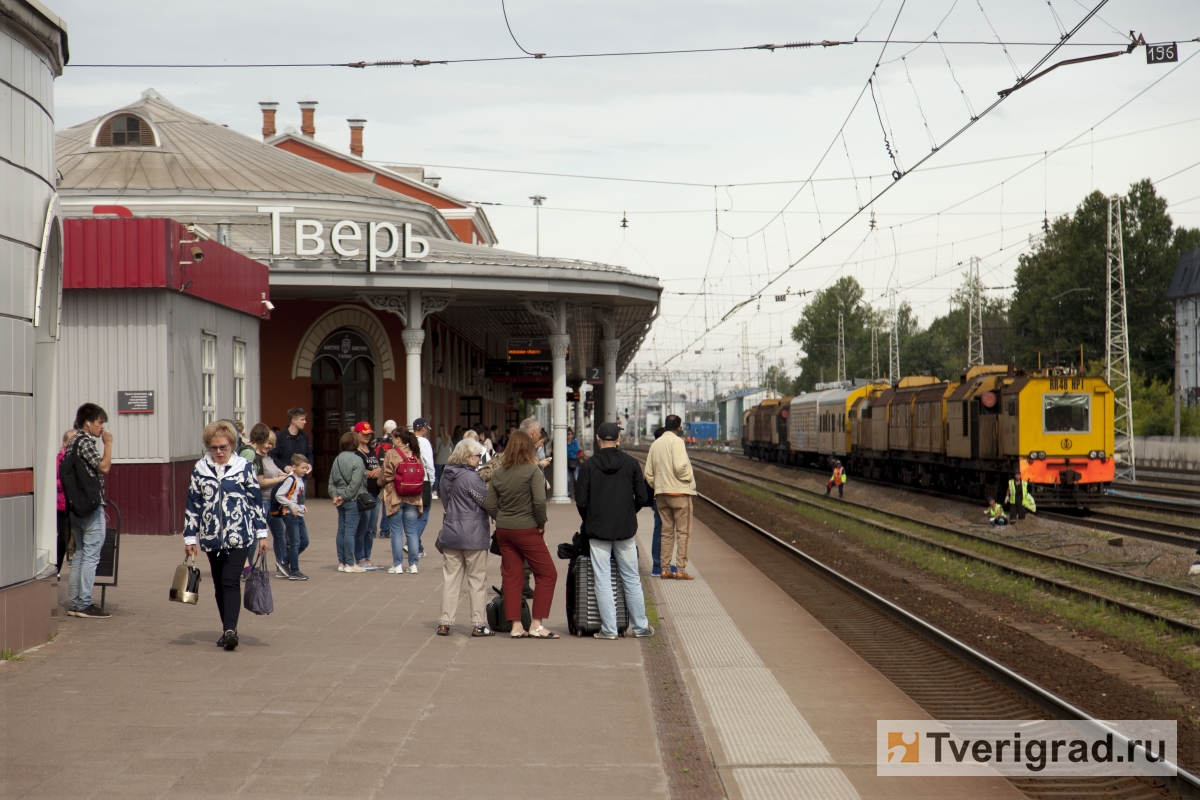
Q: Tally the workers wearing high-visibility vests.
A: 3